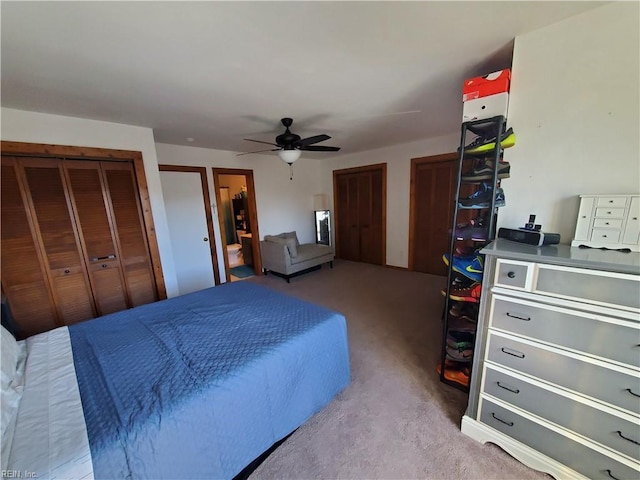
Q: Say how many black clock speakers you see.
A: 1